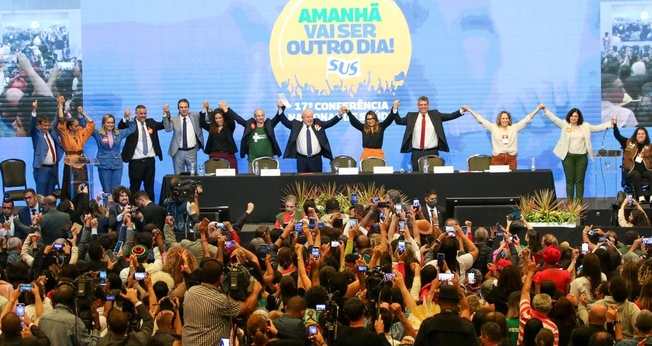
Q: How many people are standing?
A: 12